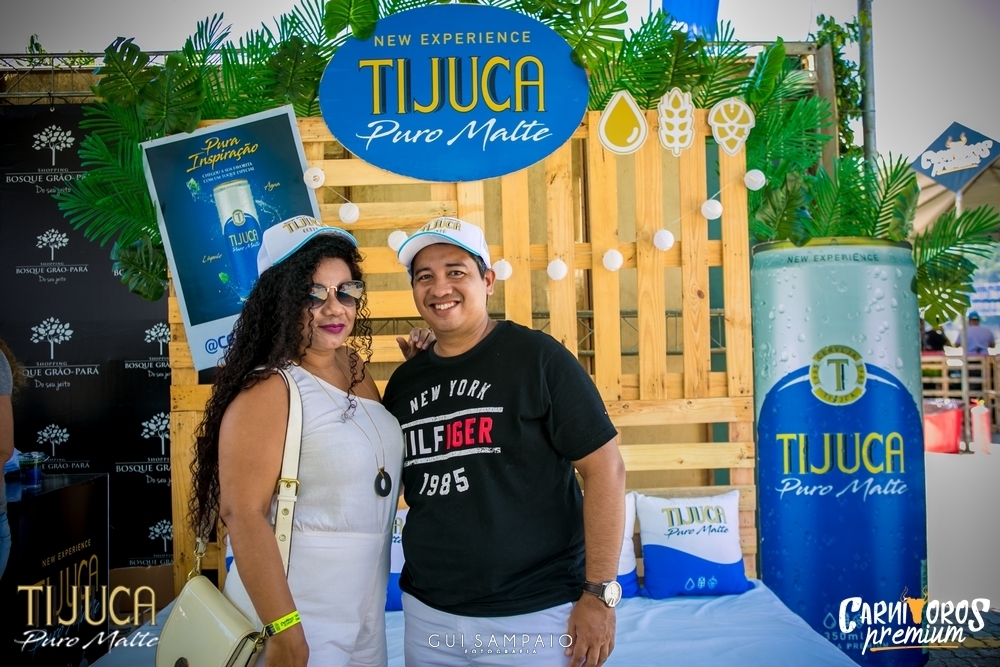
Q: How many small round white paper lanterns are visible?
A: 9